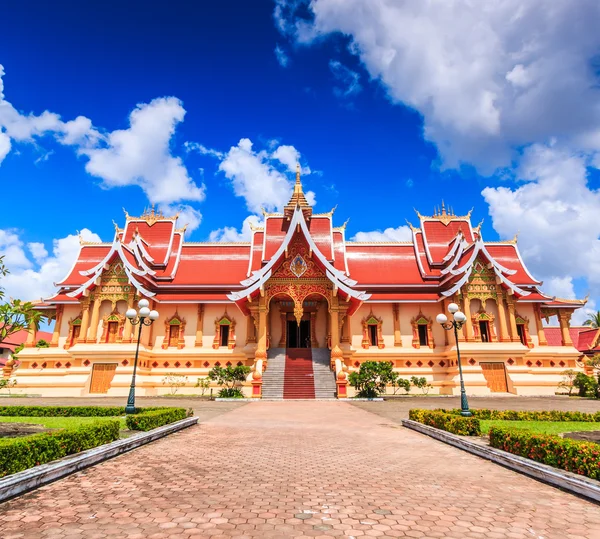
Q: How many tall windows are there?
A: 8